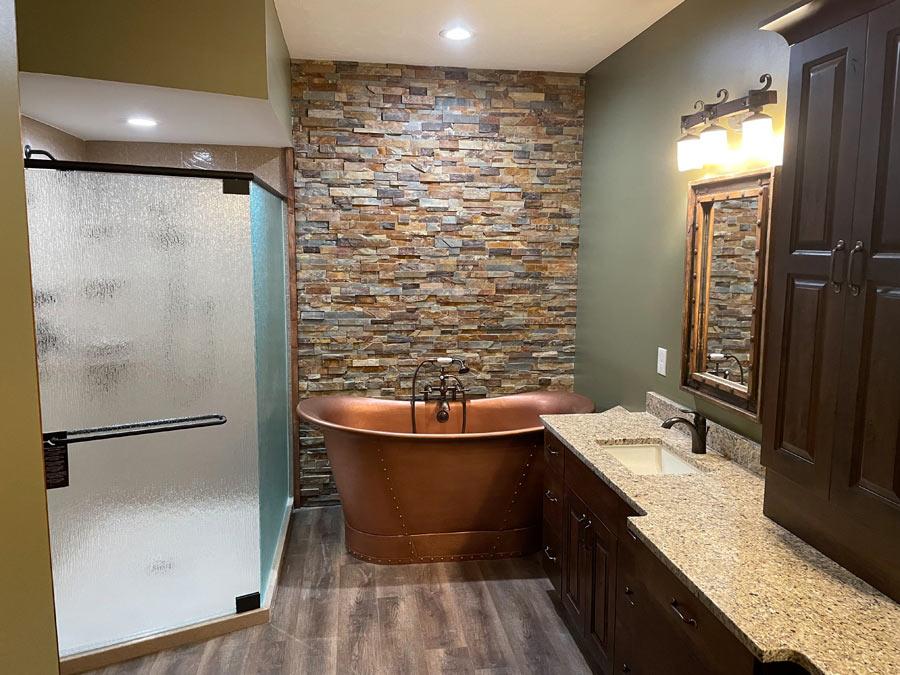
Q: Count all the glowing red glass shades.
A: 0